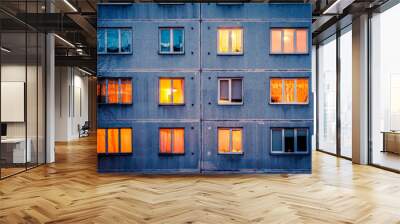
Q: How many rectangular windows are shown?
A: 12